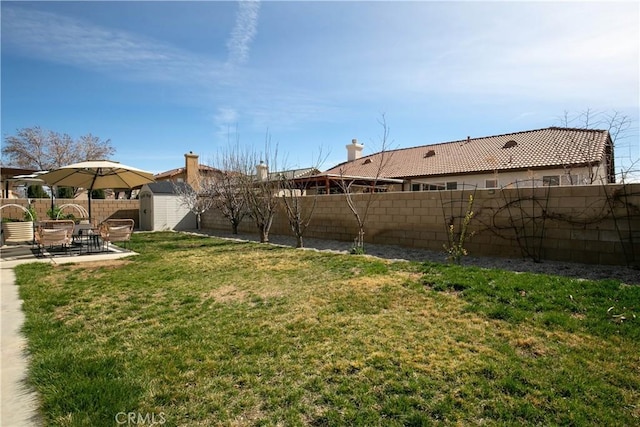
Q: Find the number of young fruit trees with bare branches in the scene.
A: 5